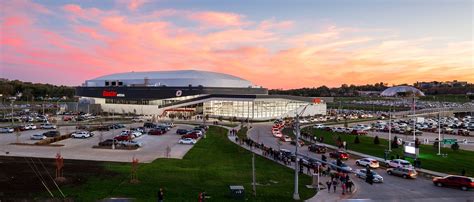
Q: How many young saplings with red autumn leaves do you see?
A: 2